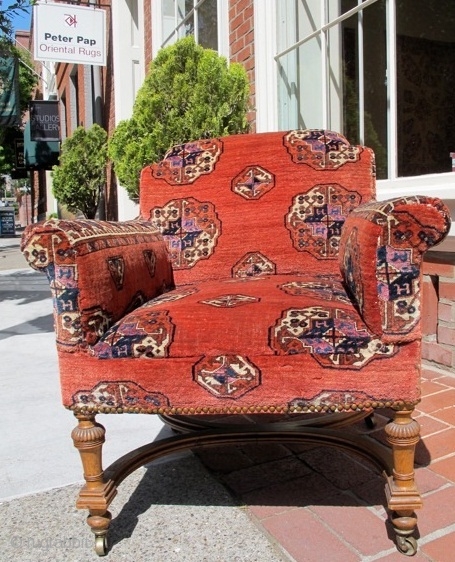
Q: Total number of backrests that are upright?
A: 1